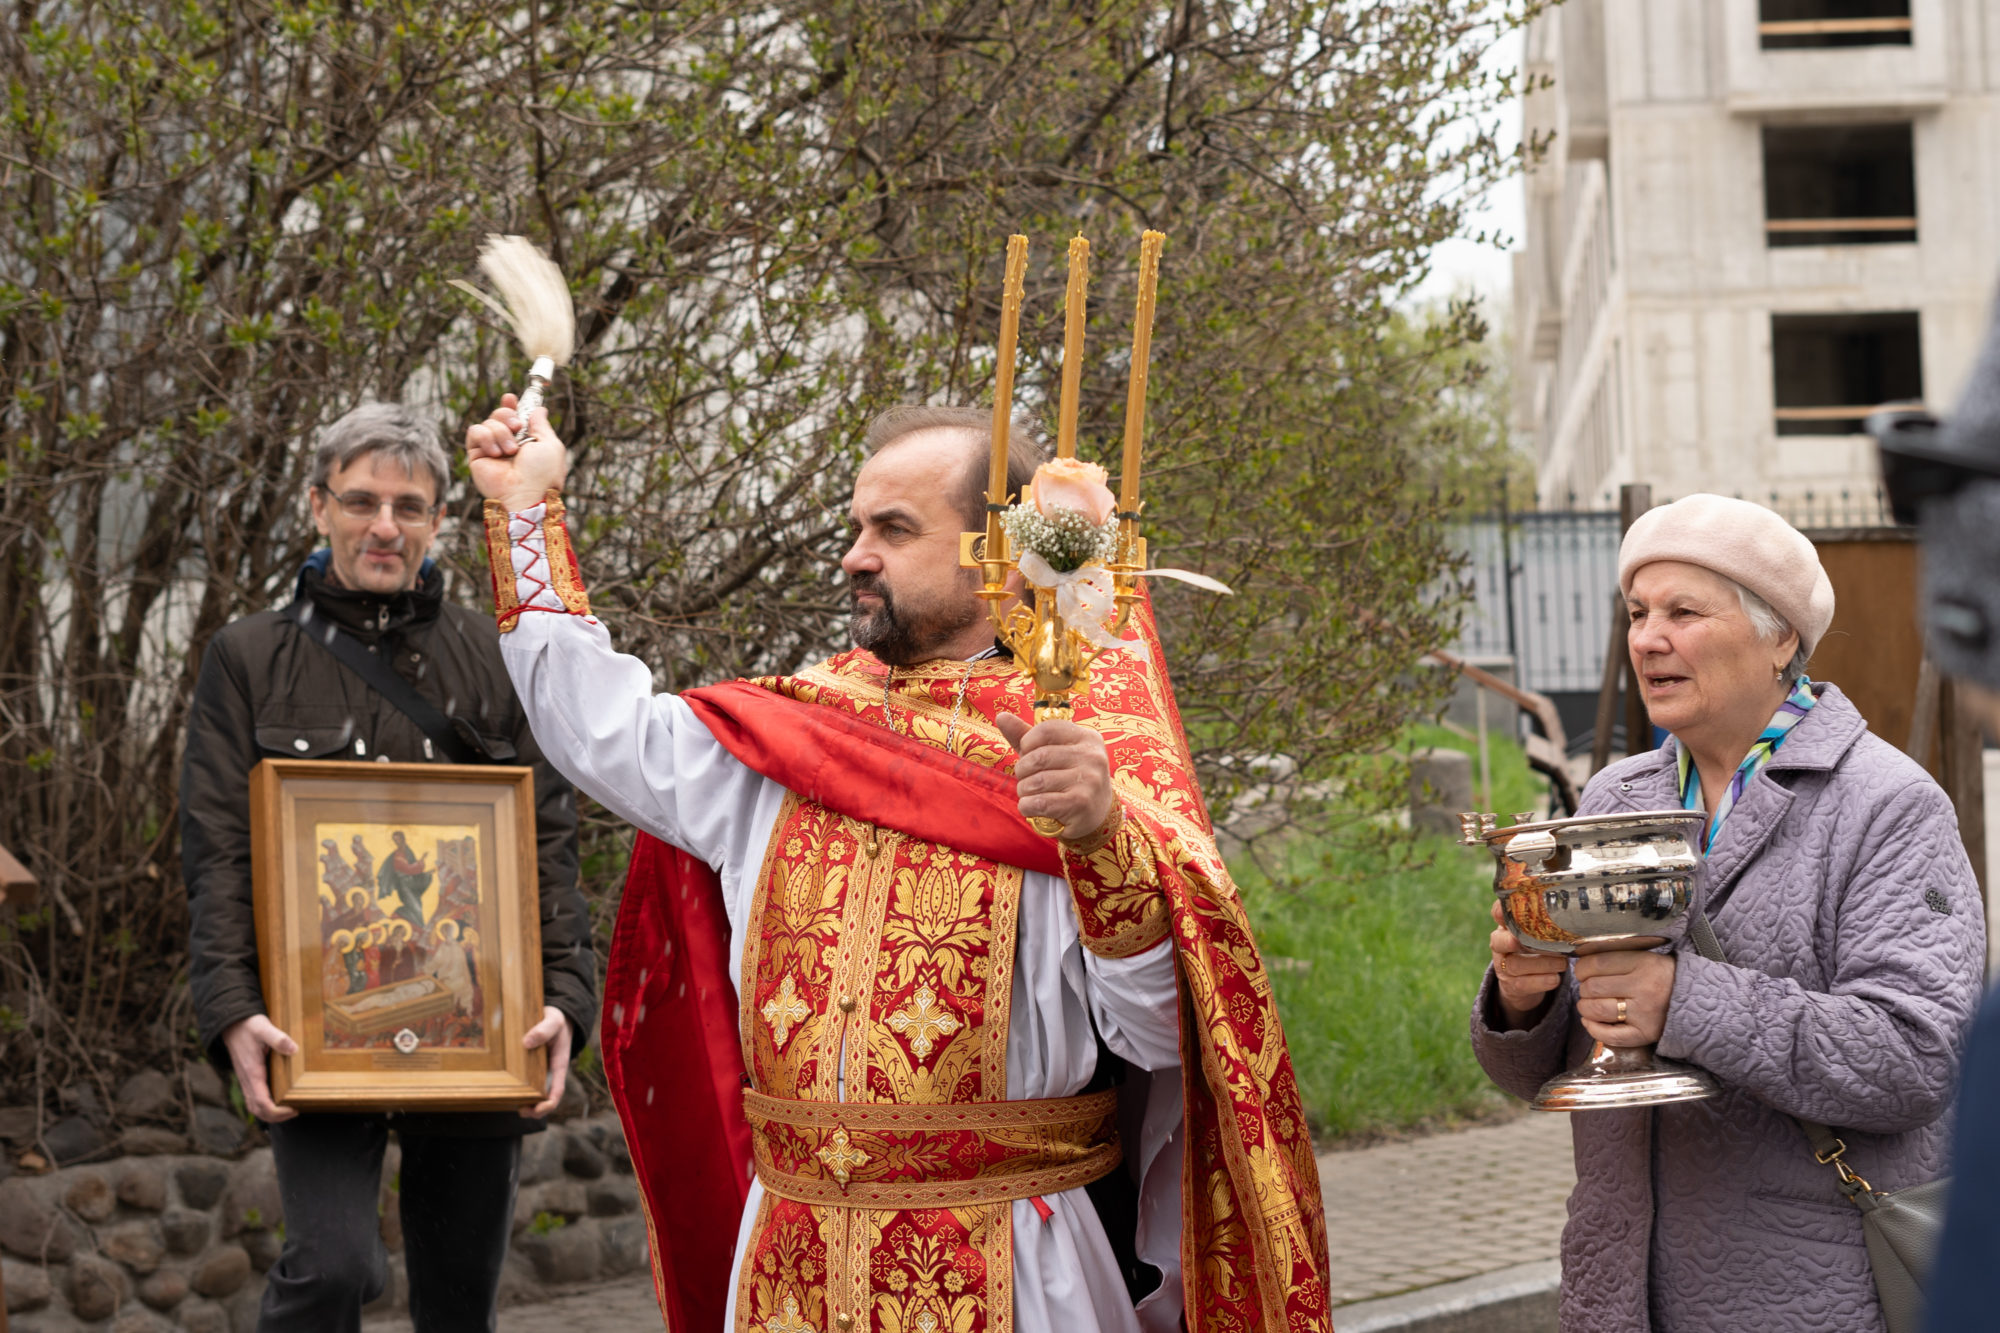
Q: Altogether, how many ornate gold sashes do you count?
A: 1